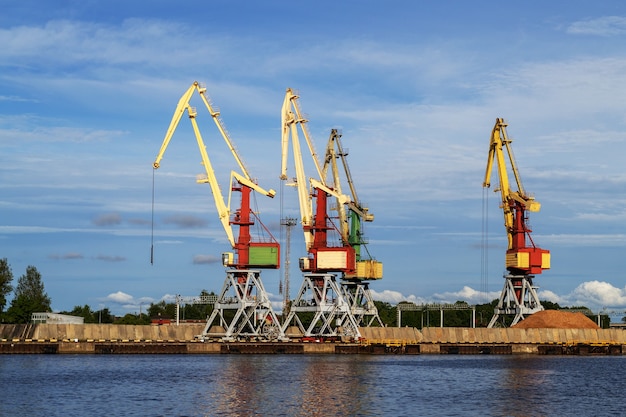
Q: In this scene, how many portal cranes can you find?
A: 4